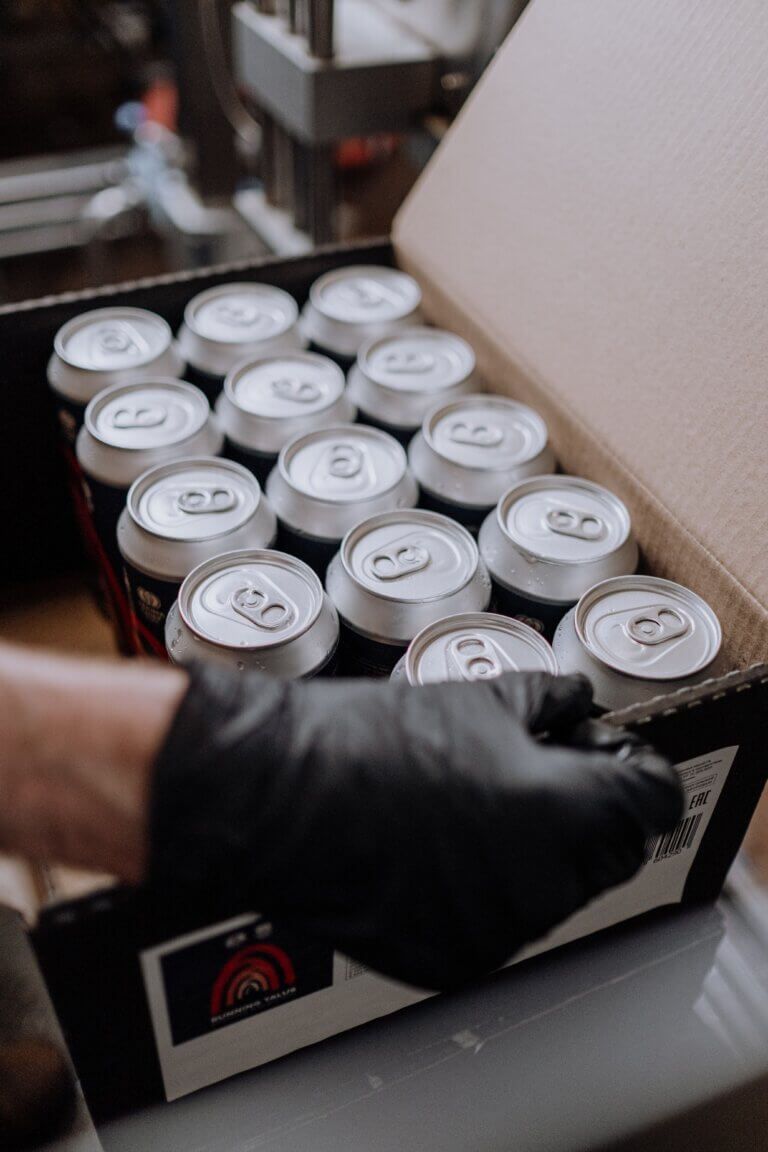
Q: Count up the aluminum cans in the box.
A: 14